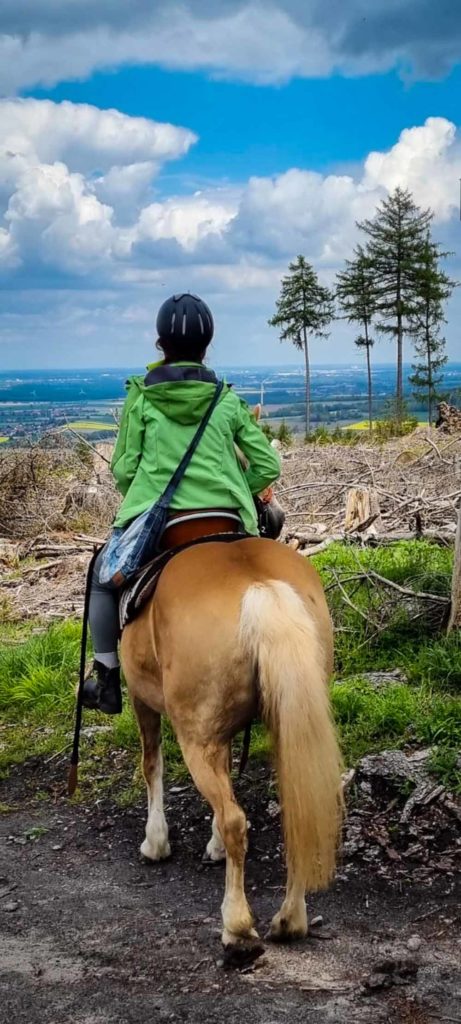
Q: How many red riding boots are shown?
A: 0